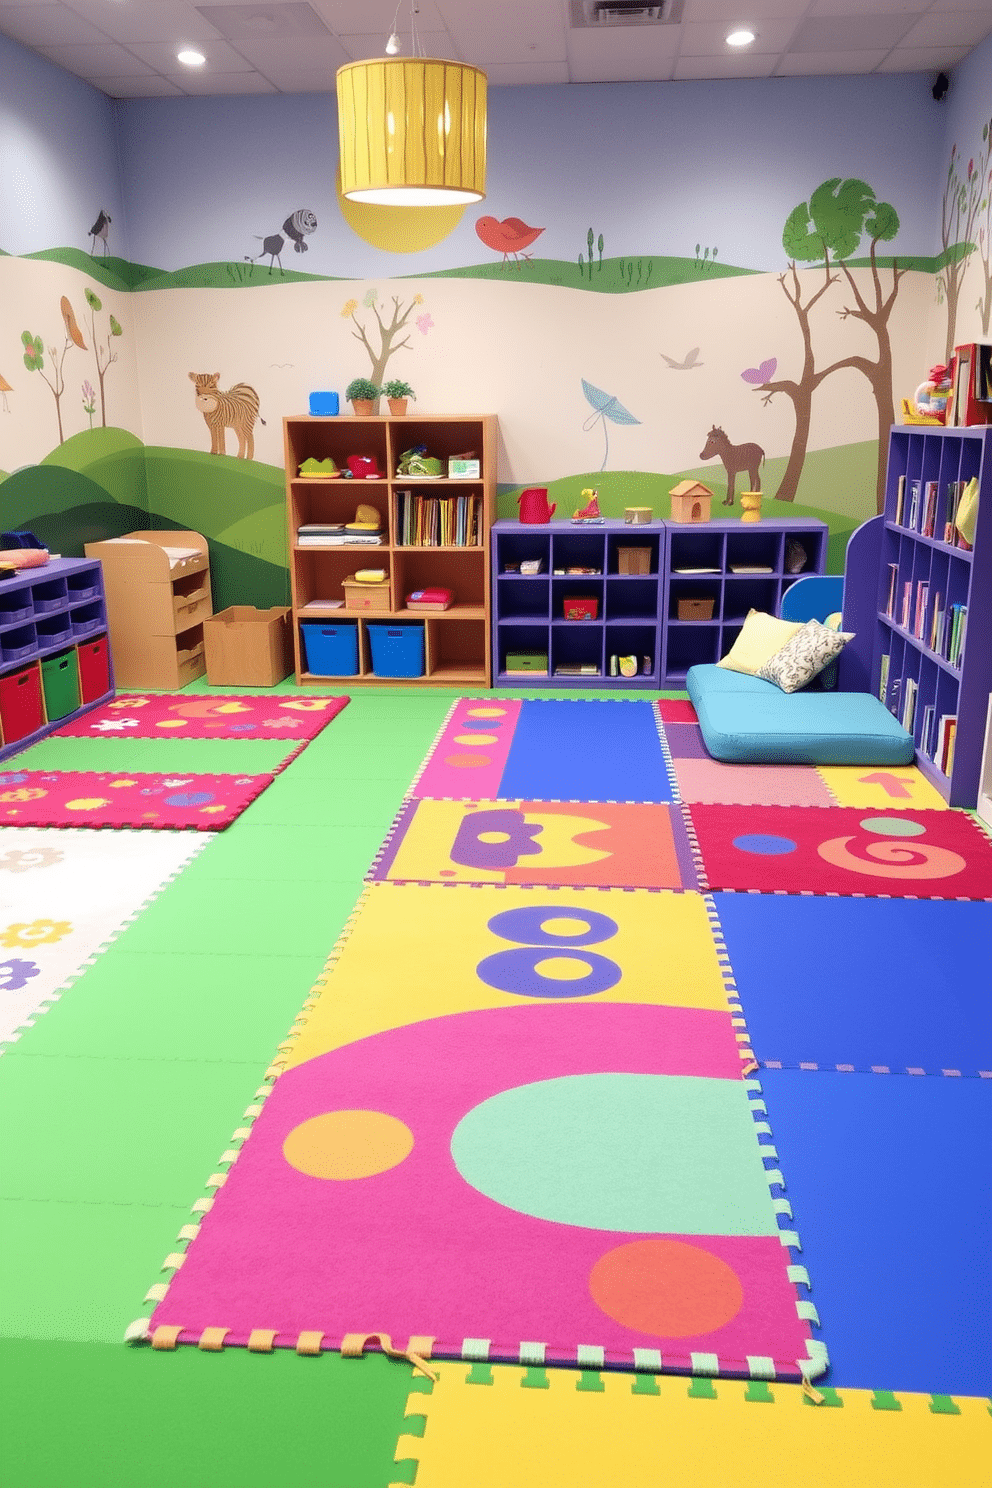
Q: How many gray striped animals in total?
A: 1